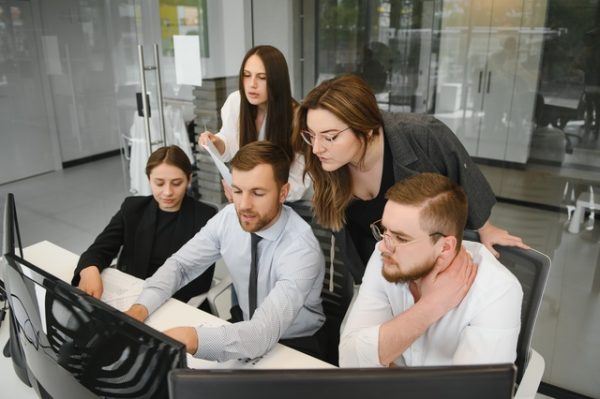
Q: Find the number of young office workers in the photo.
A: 5